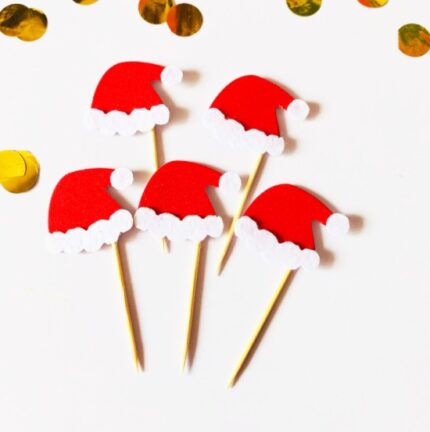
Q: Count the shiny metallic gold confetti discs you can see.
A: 10